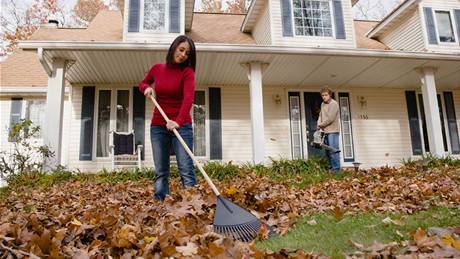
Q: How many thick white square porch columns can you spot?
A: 3